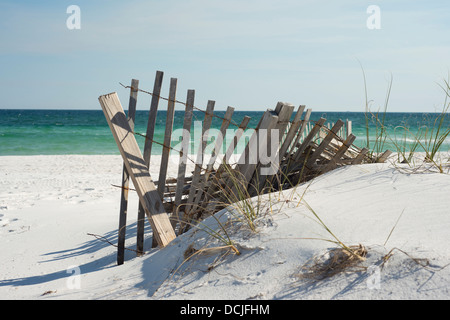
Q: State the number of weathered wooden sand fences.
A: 1